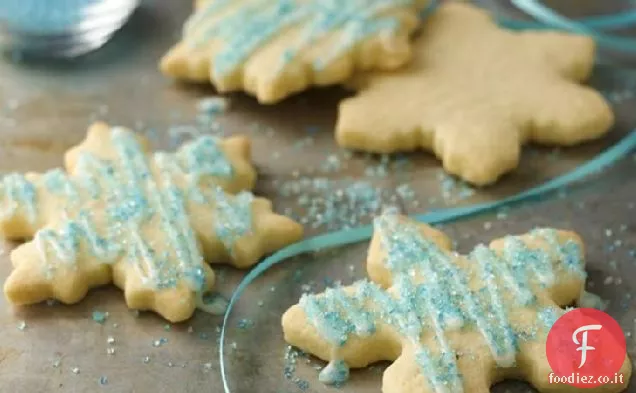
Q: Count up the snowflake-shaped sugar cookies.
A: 4